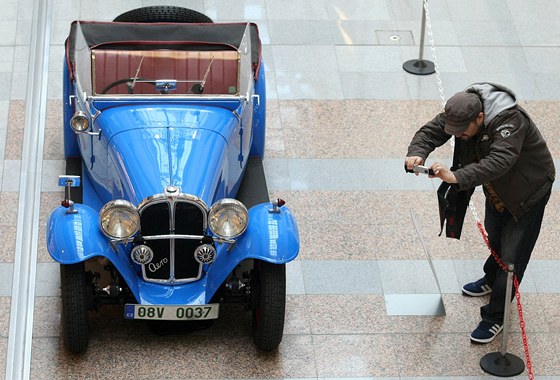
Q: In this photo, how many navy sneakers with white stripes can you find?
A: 2